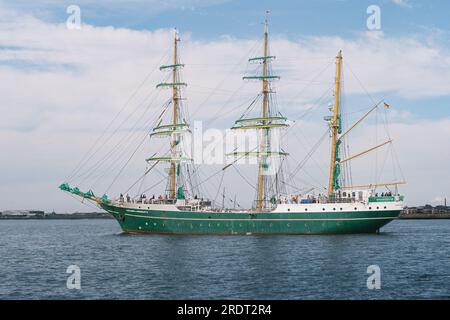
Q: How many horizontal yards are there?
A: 10